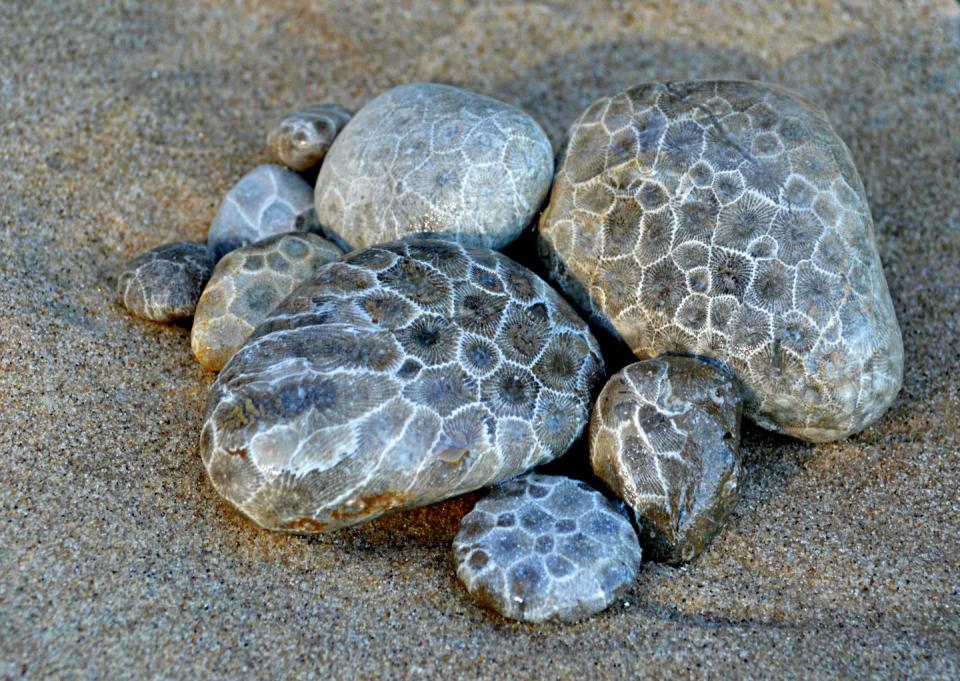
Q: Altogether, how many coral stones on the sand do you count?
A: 9